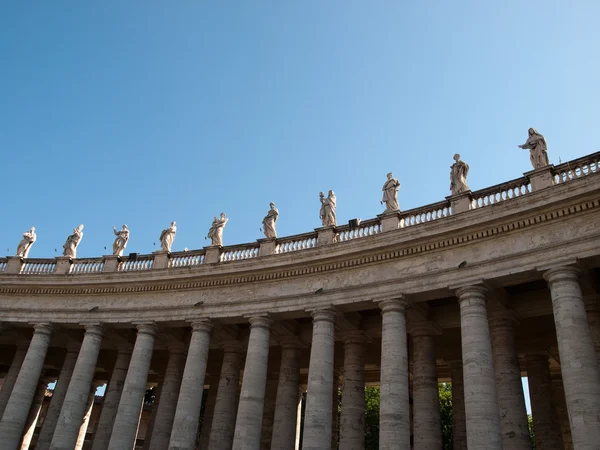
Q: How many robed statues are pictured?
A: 10